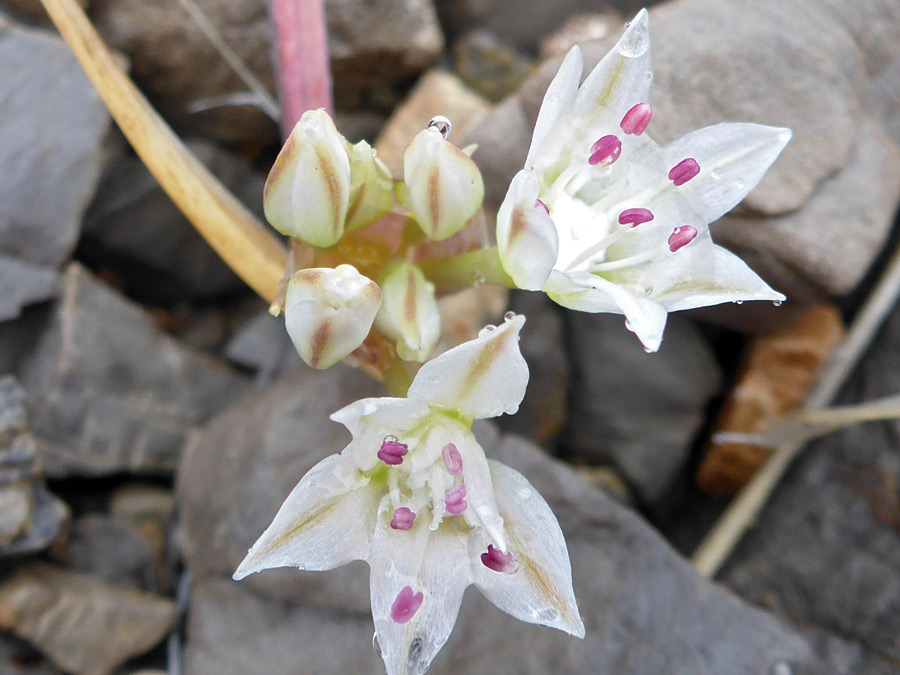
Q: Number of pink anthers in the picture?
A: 12